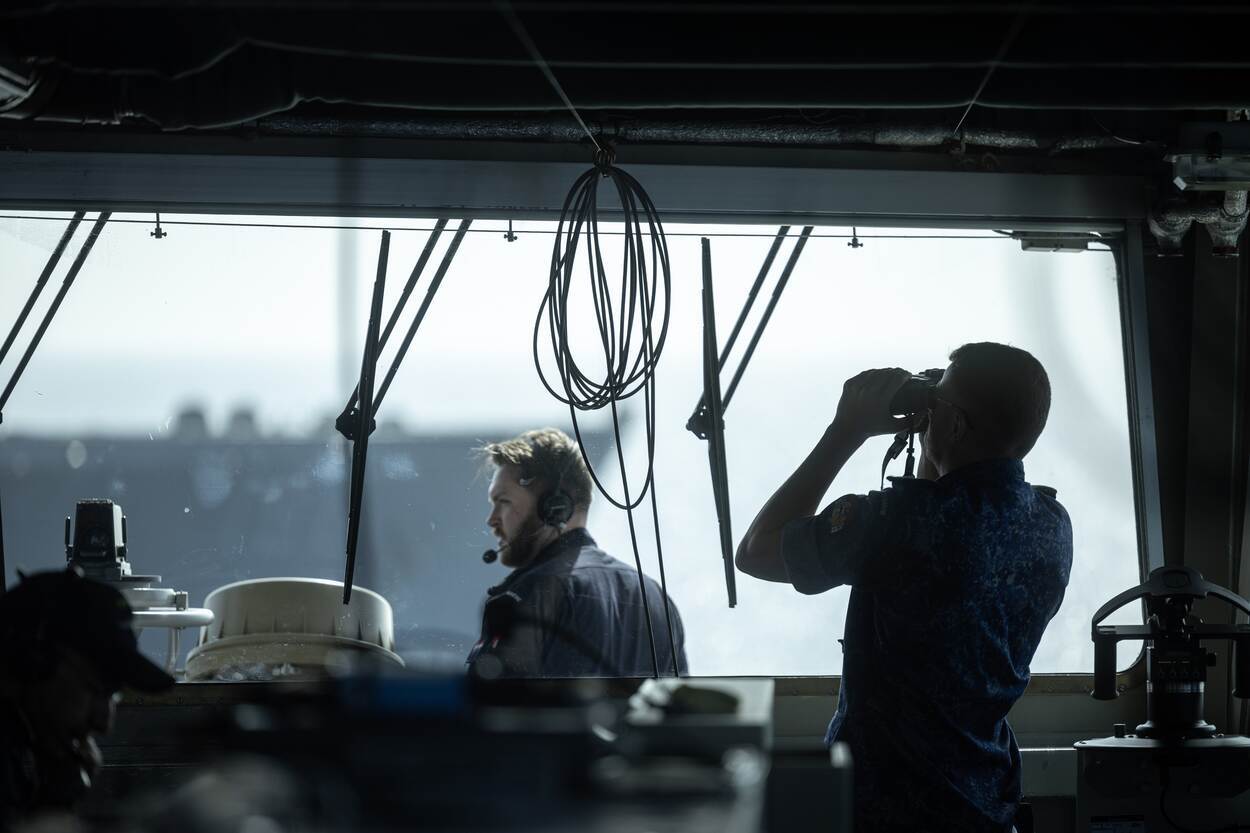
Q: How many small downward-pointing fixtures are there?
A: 3